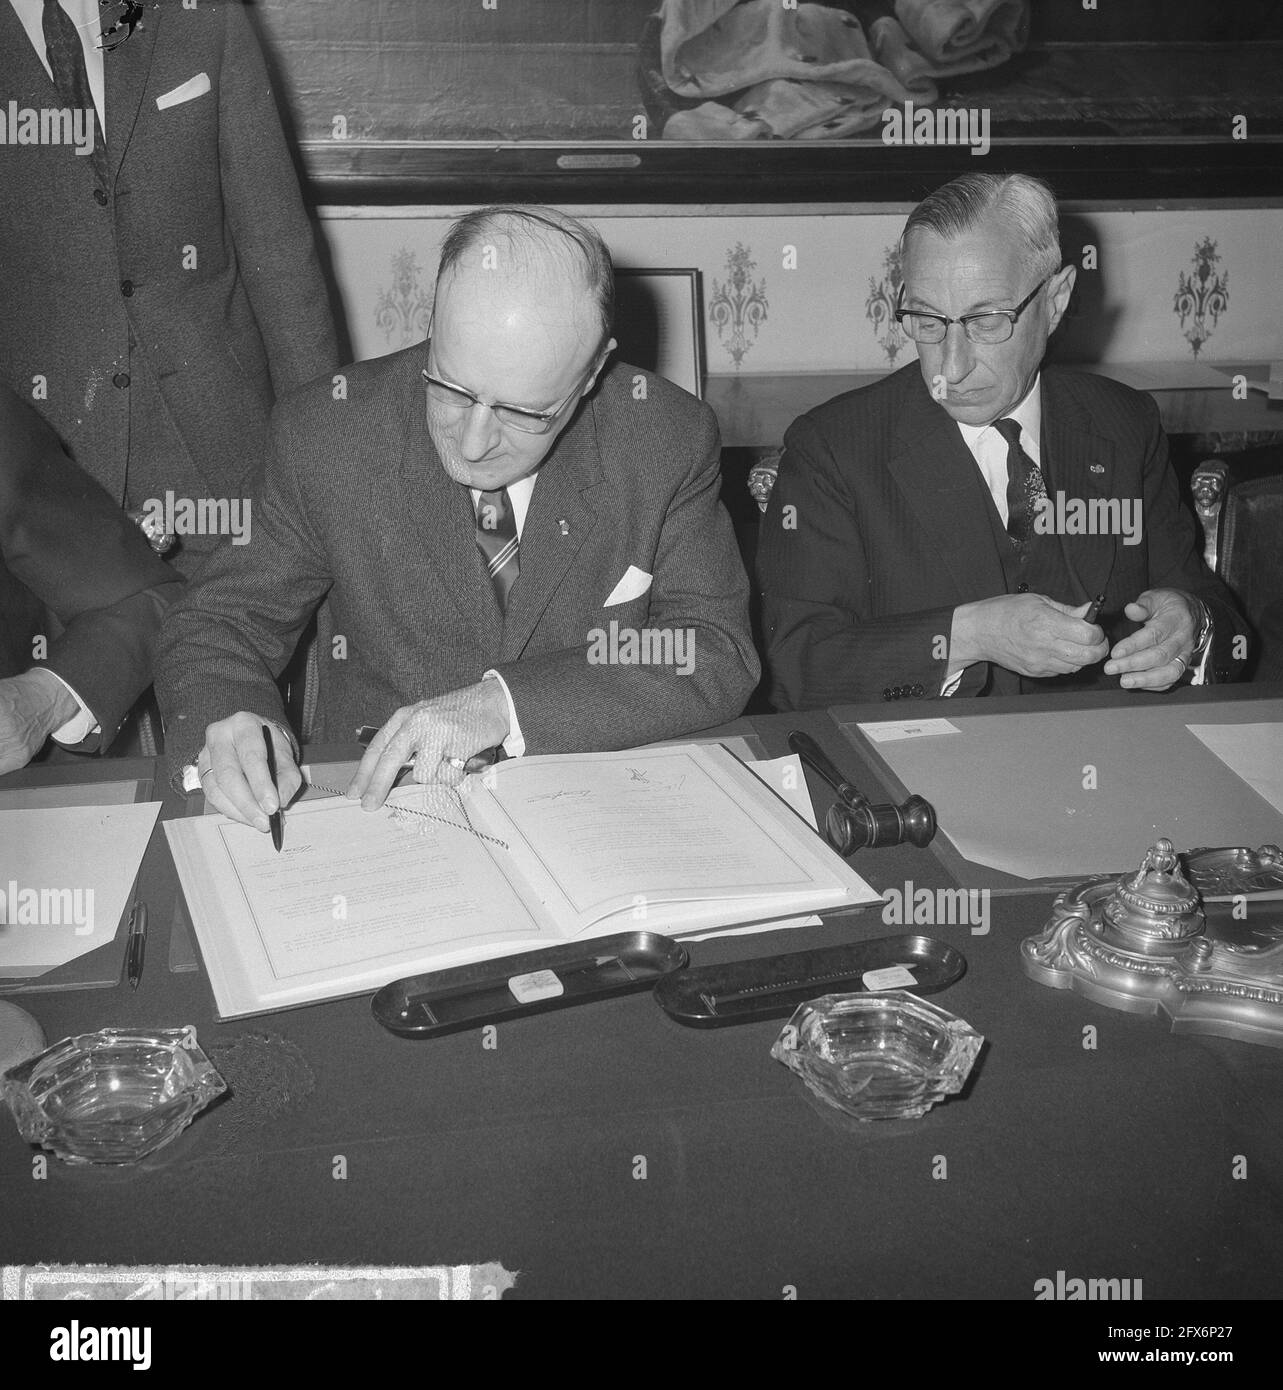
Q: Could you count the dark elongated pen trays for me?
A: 2